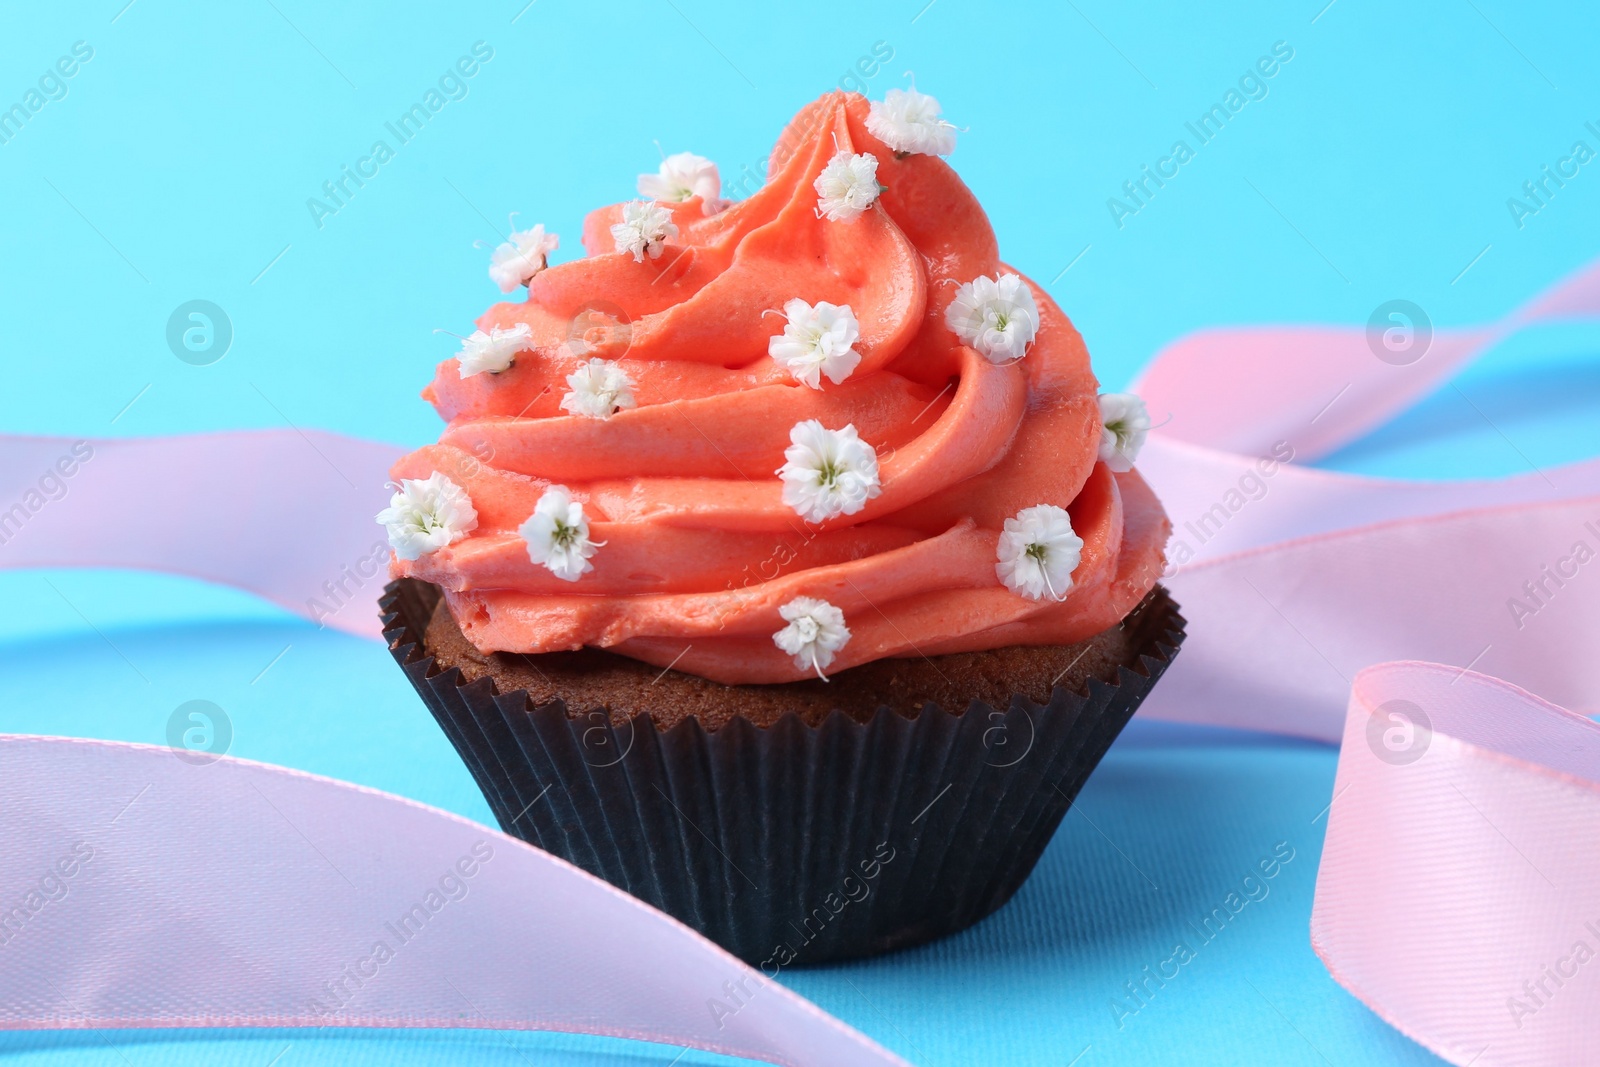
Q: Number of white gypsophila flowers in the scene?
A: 15